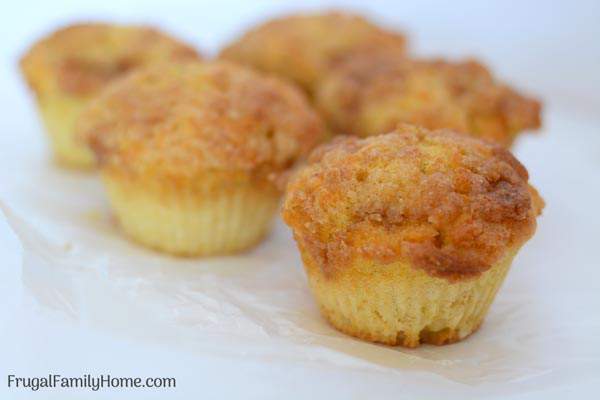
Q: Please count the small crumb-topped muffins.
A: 5